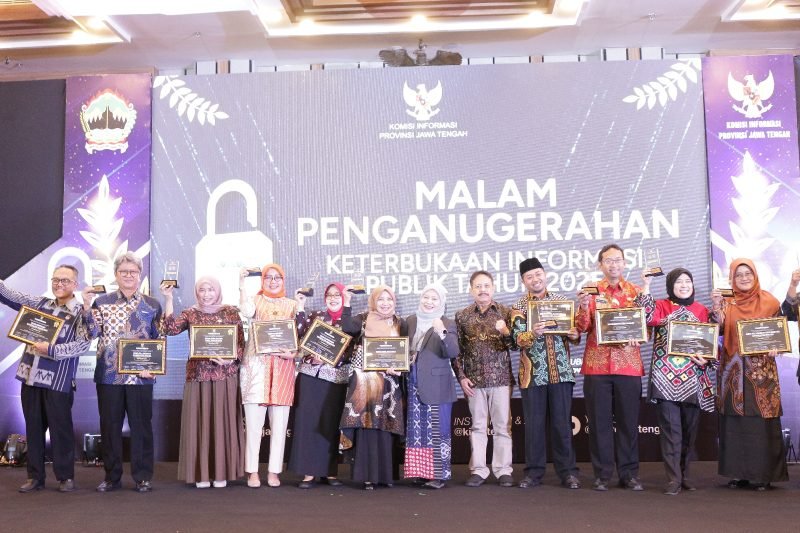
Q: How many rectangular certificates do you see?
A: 10